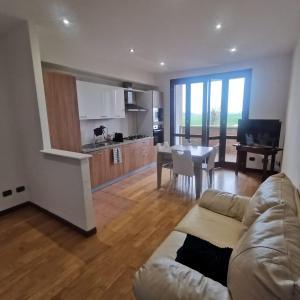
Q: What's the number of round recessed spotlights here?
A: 5